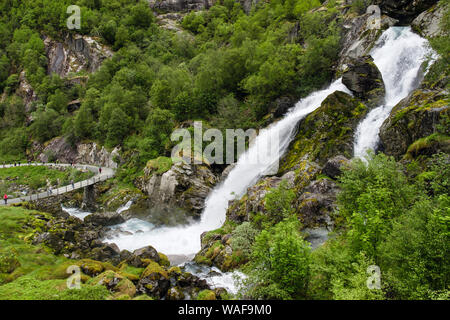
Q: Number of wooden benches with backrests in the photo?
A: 0